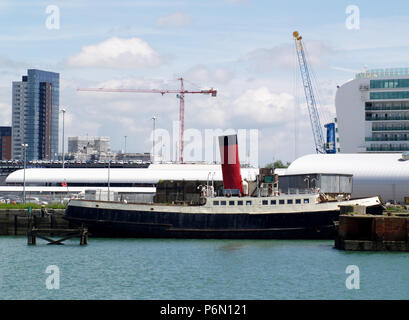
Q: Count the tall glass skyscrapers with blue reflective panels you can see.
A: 1